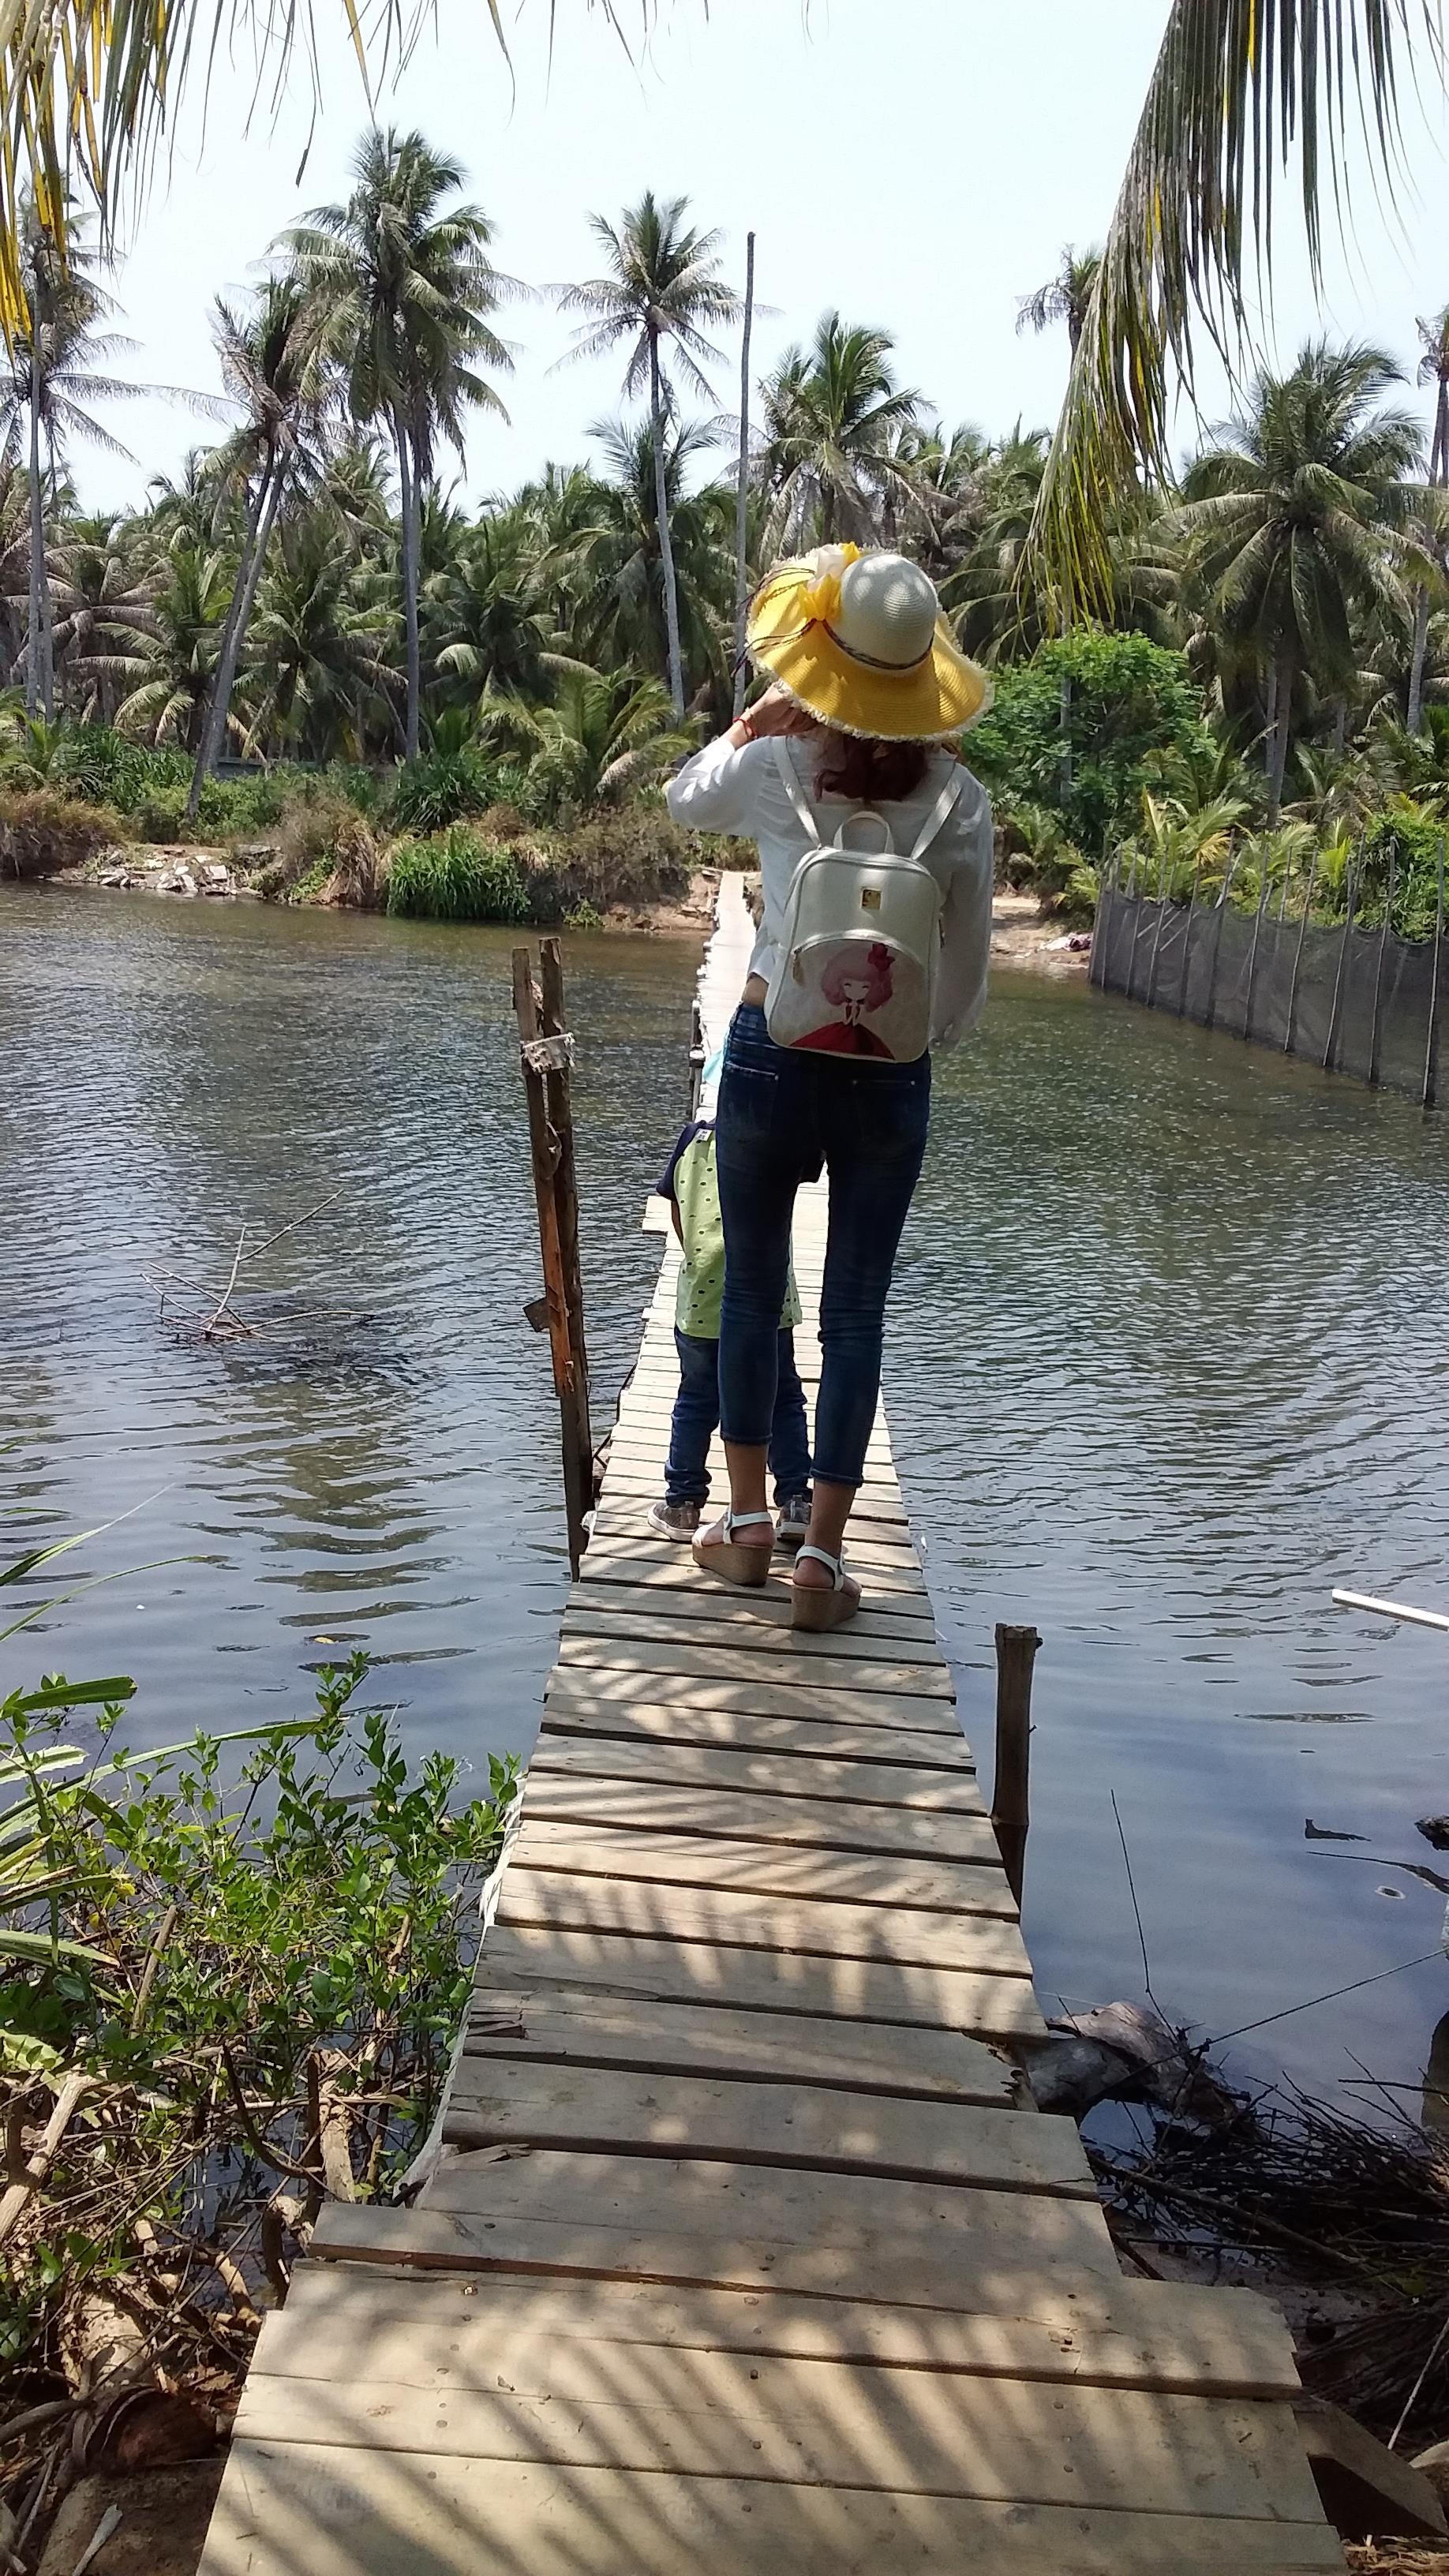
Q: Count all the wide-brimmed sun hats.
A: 1